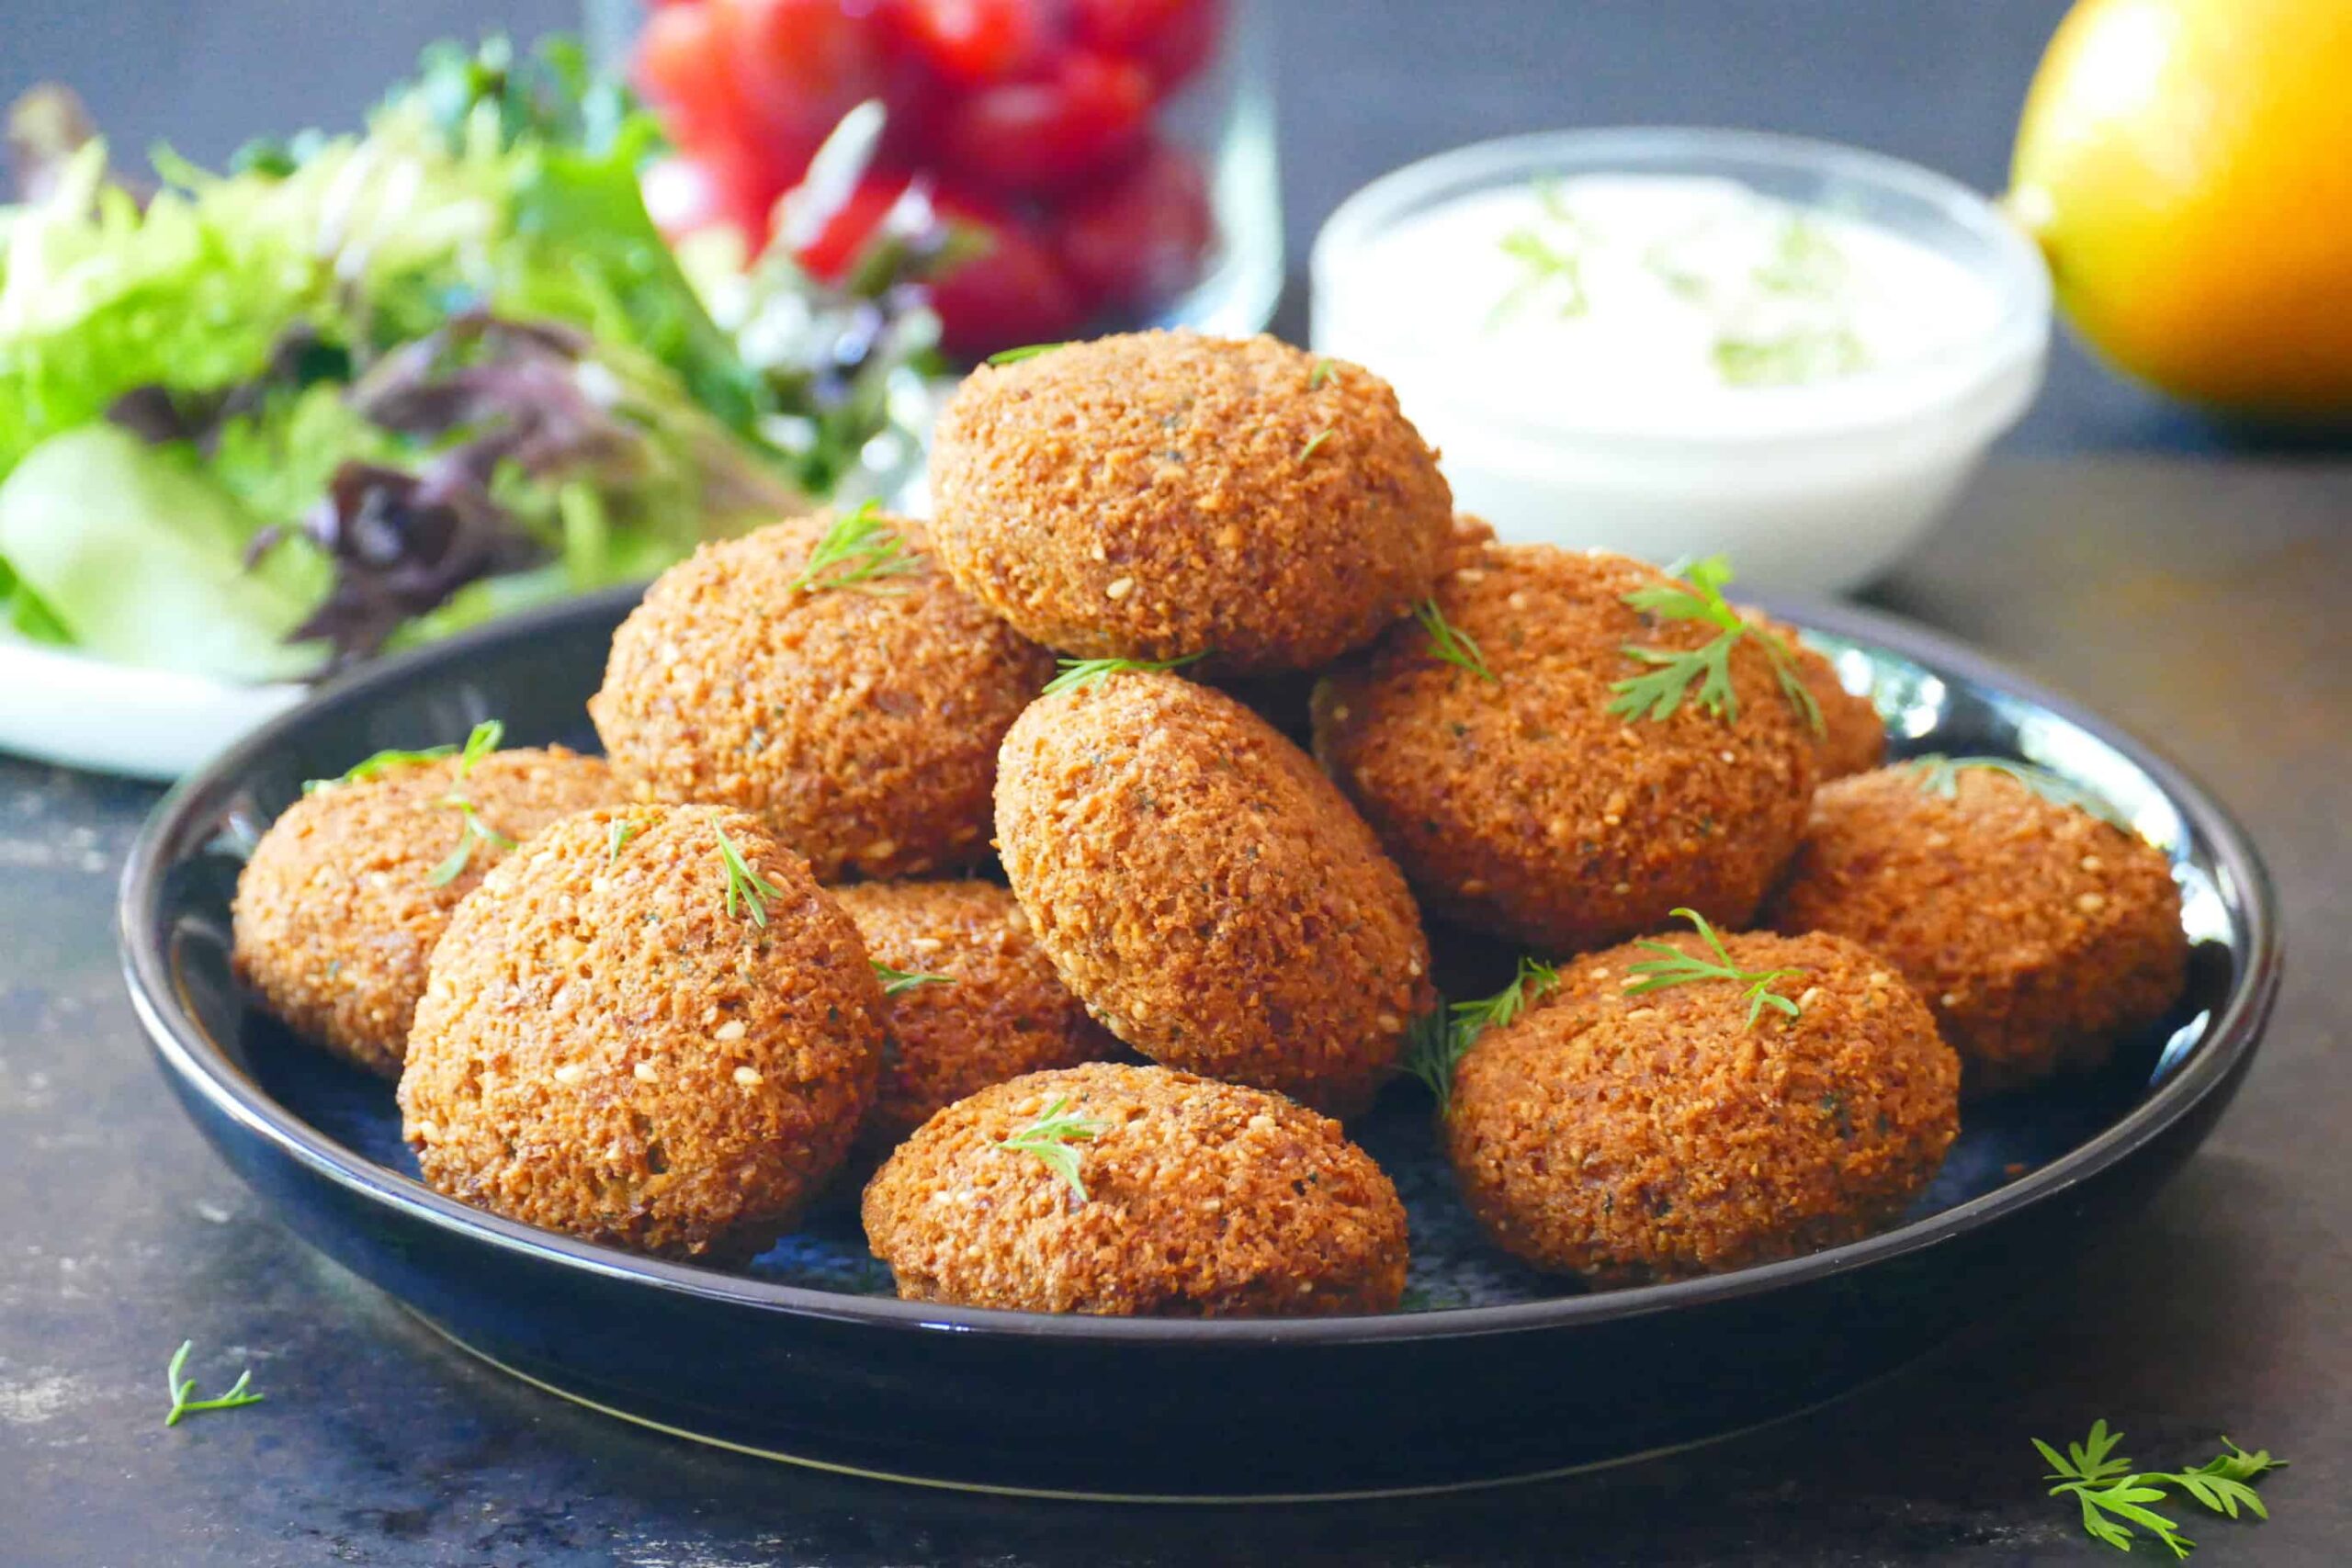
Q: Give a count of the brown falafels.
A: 11